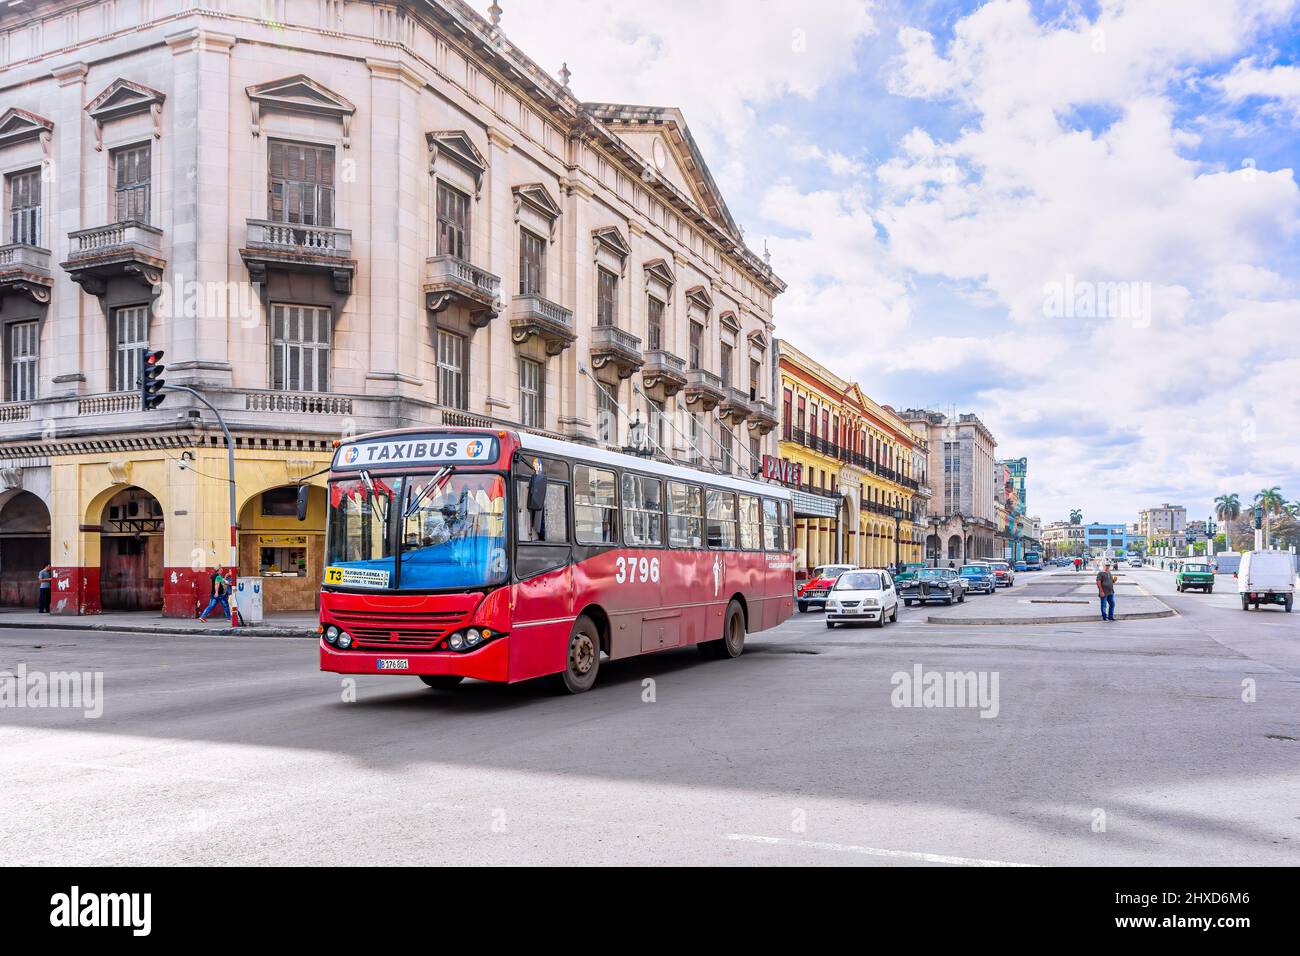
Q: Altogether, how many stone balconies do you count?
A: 10